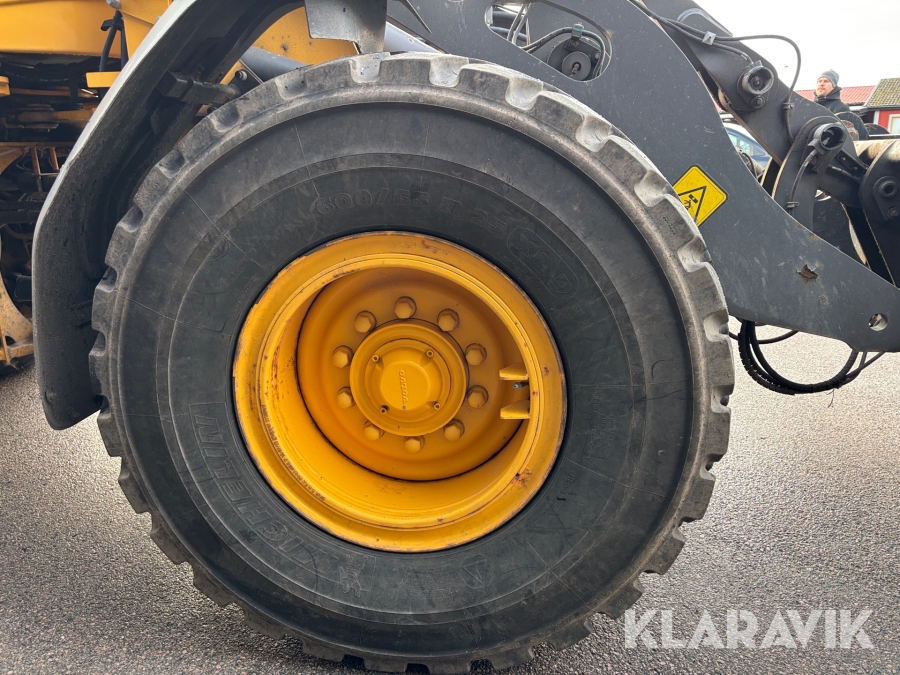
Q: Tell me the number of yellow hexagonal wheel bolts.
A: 10